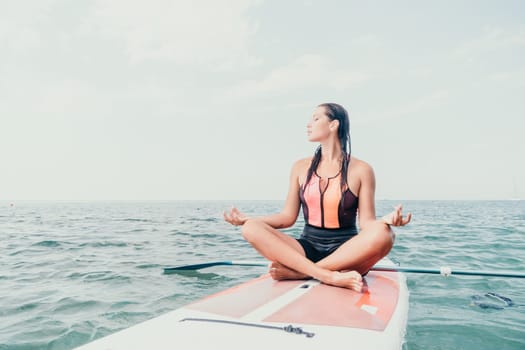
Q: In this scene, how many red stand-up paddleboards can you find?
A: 1